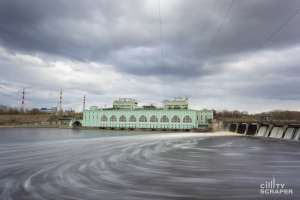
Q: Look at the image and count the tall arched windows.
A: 9